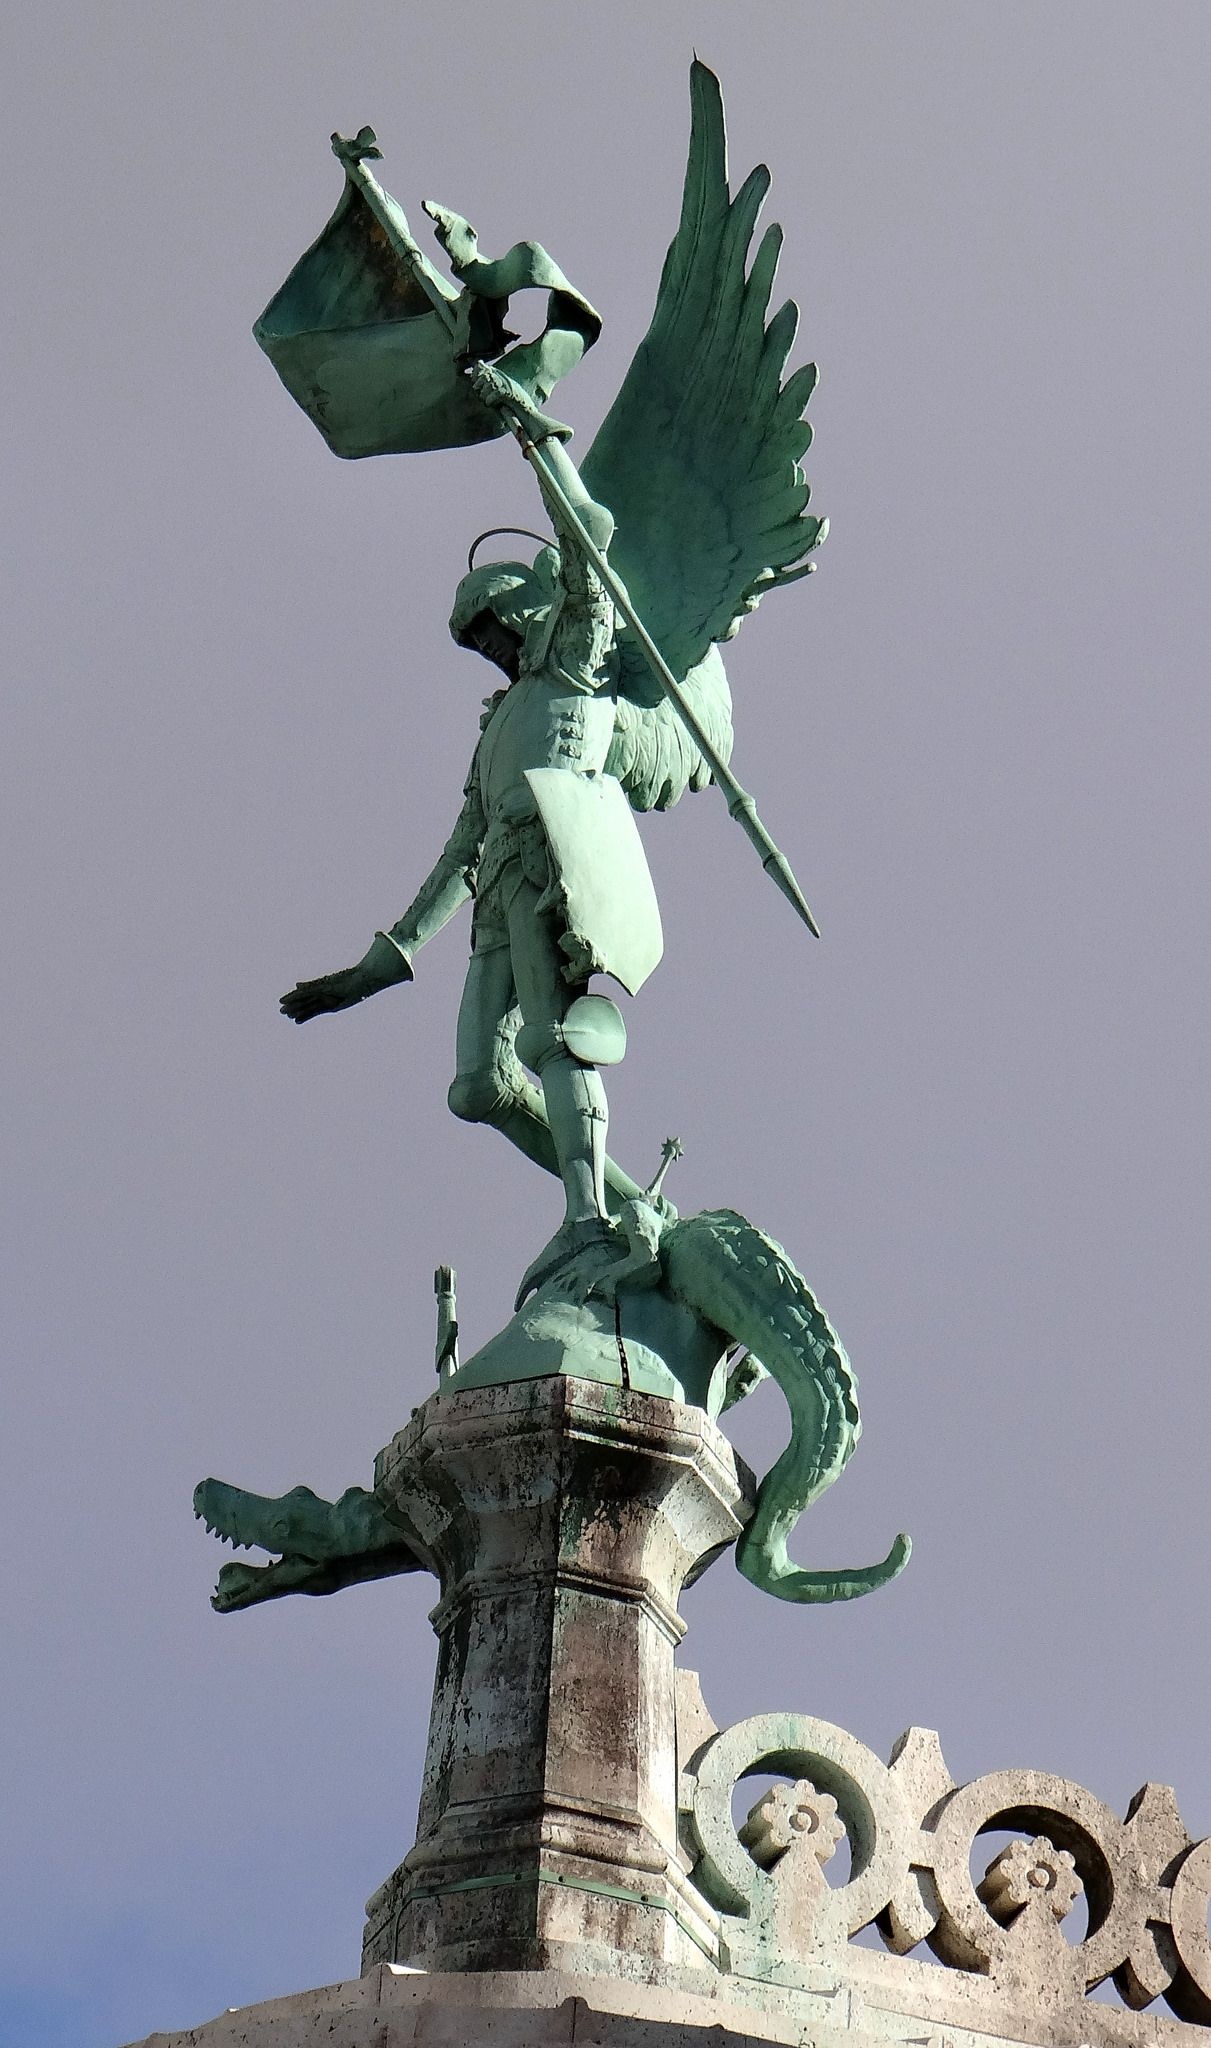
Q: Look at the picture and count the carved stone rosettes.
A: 2